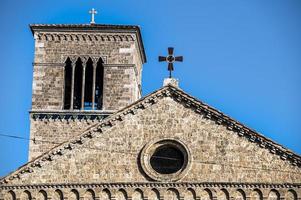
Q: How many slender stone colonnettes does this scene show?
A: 3